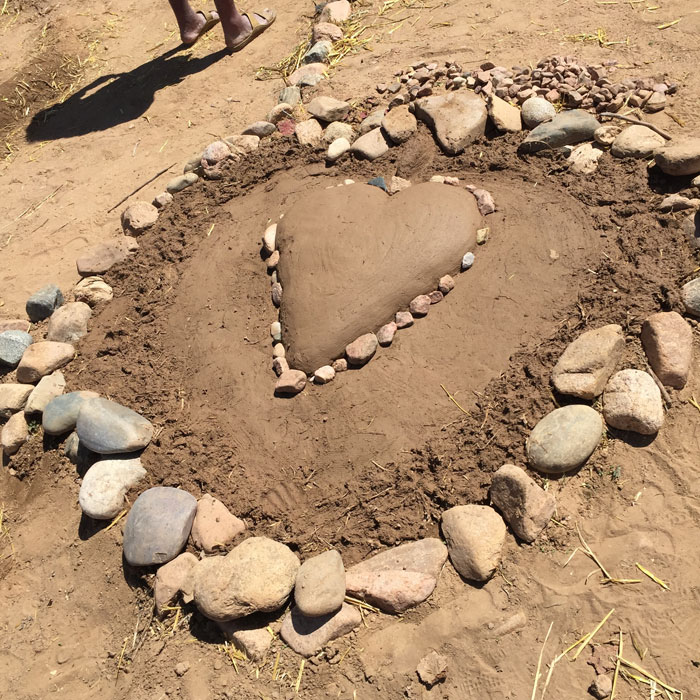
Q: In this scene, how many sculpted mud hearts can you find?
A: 1